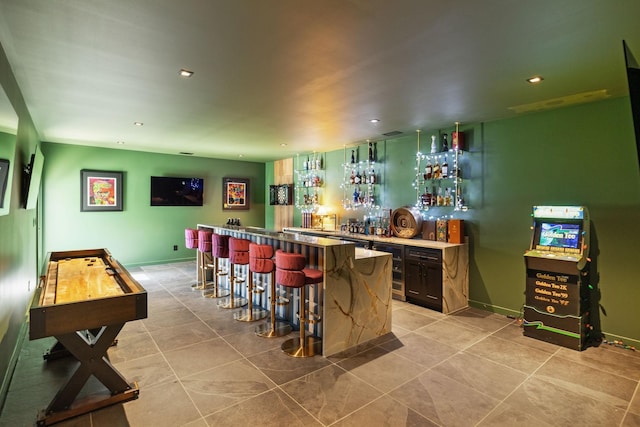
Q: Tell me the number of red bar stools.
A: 6